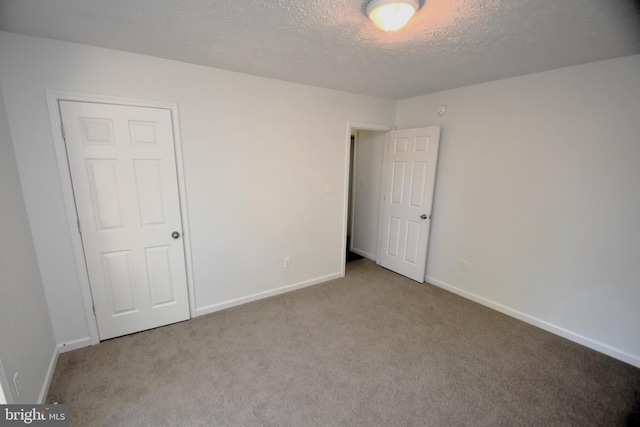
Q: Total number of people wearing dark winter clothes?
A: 0